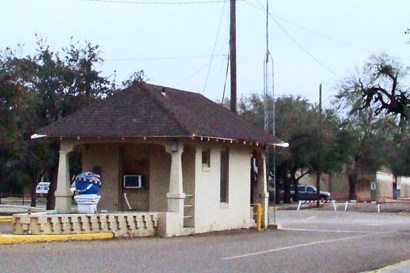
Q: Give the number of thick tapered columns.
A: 3